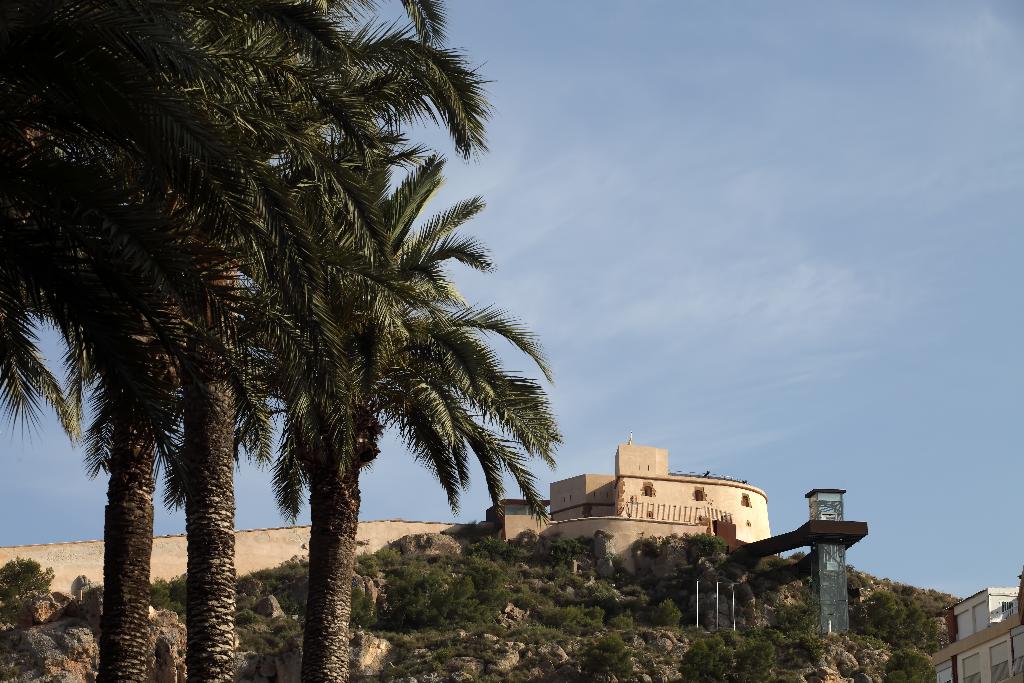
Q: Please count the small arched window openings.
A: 3